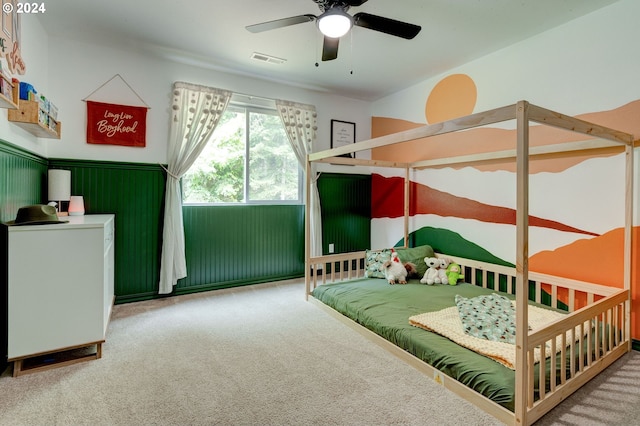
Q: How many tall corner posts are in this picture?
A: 4